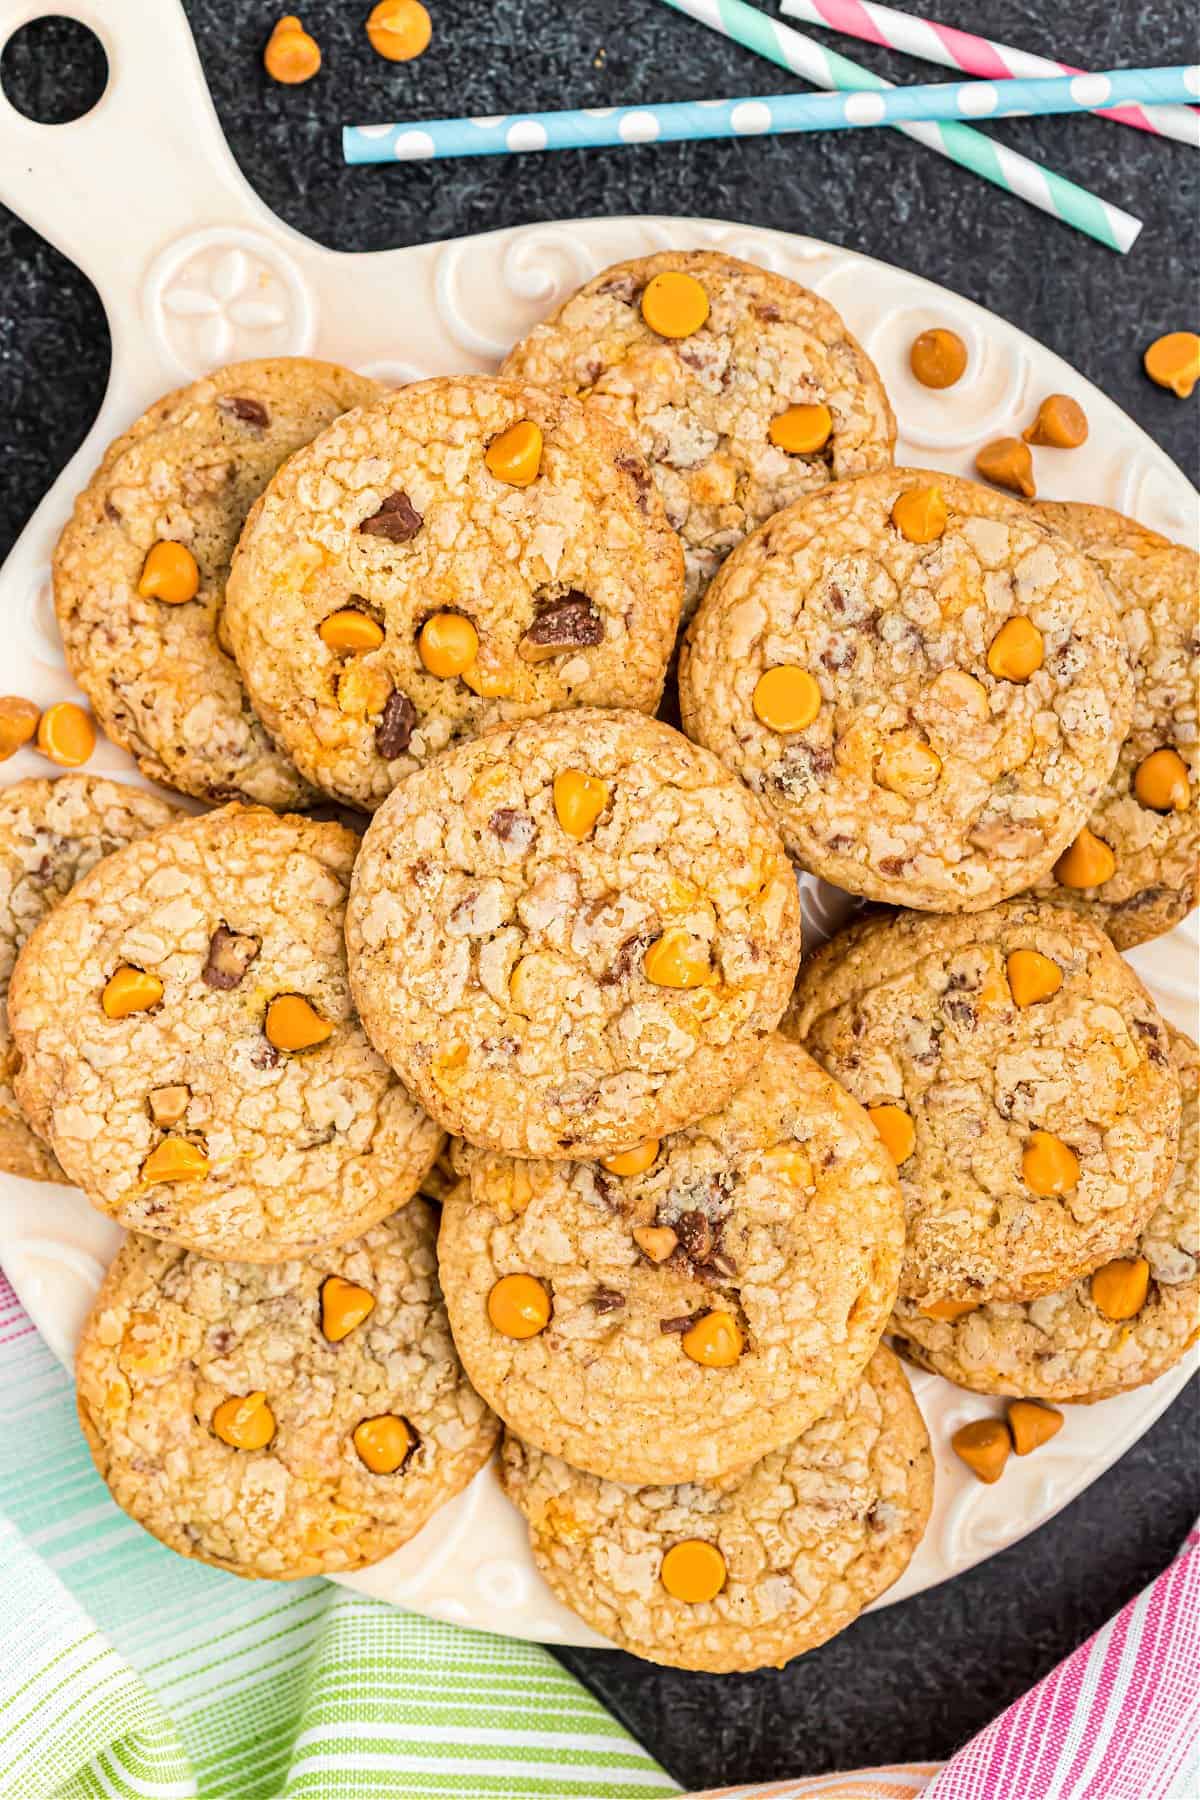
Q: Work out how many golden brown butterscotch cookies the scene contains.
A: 13